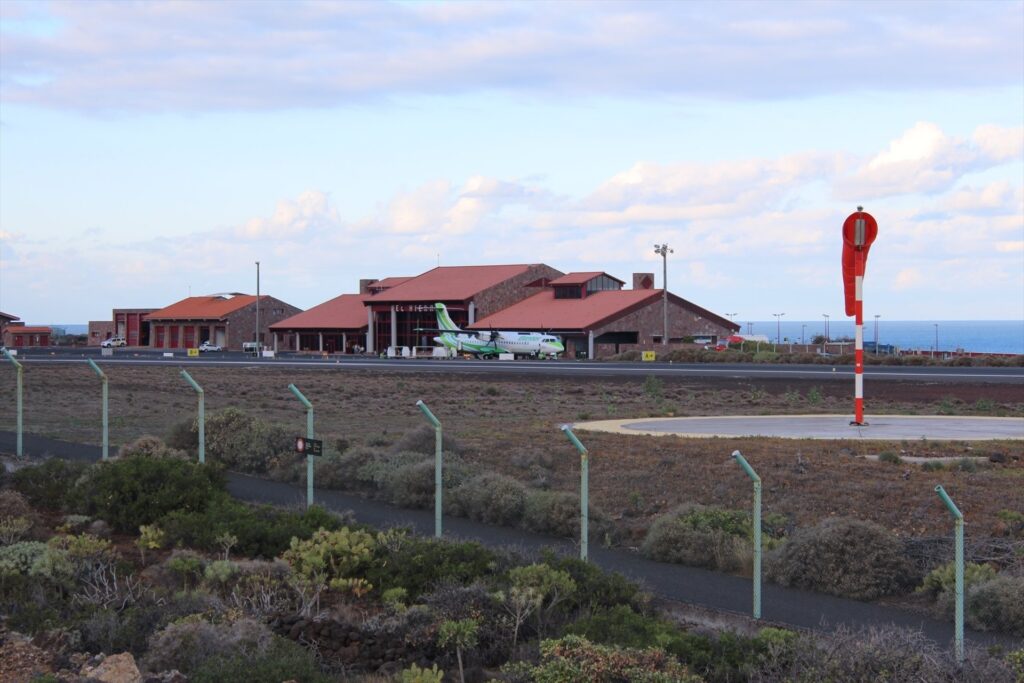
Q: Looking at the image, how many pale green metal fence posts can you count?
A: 8